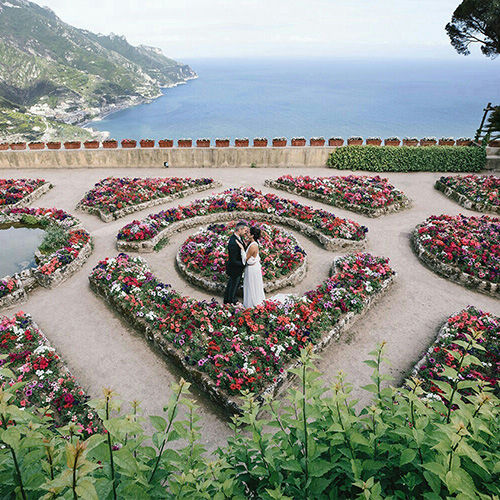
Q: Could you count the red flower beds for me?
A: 11